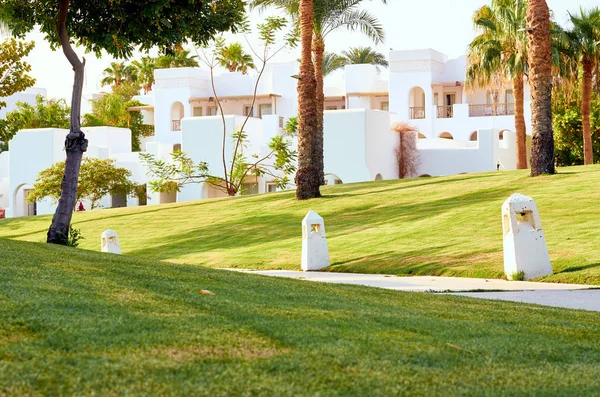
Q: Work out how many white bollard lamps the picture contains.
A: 3